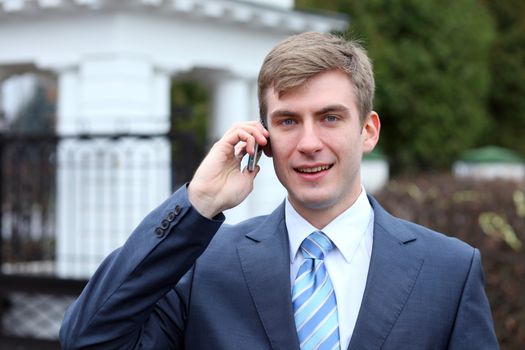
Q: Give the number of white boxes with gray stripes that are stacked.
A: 0